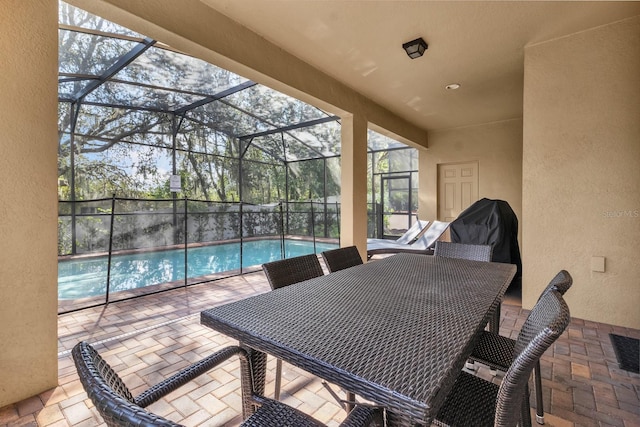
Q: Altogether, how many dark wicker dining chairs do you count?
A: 6